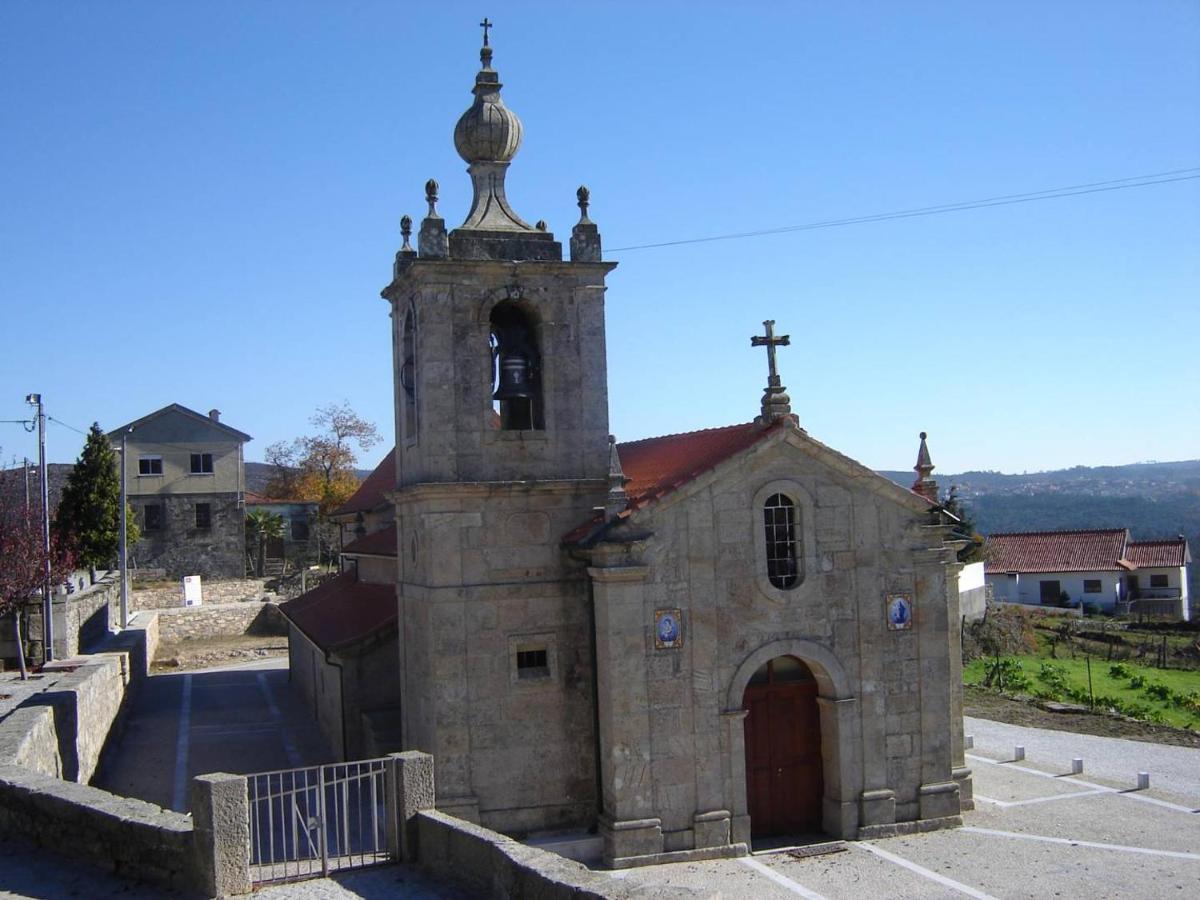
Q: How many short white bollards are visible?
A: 4